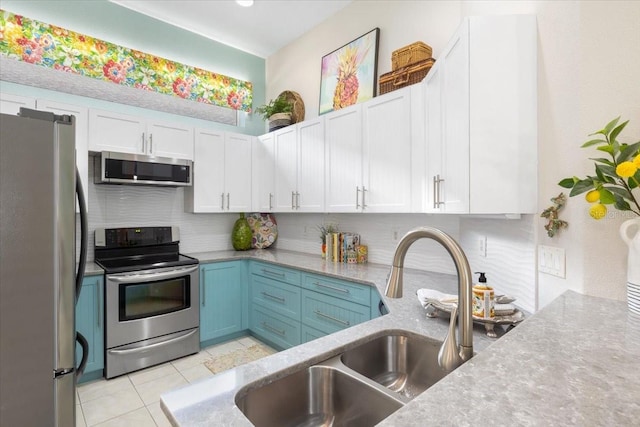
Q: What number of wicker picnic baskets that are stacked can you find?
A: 2